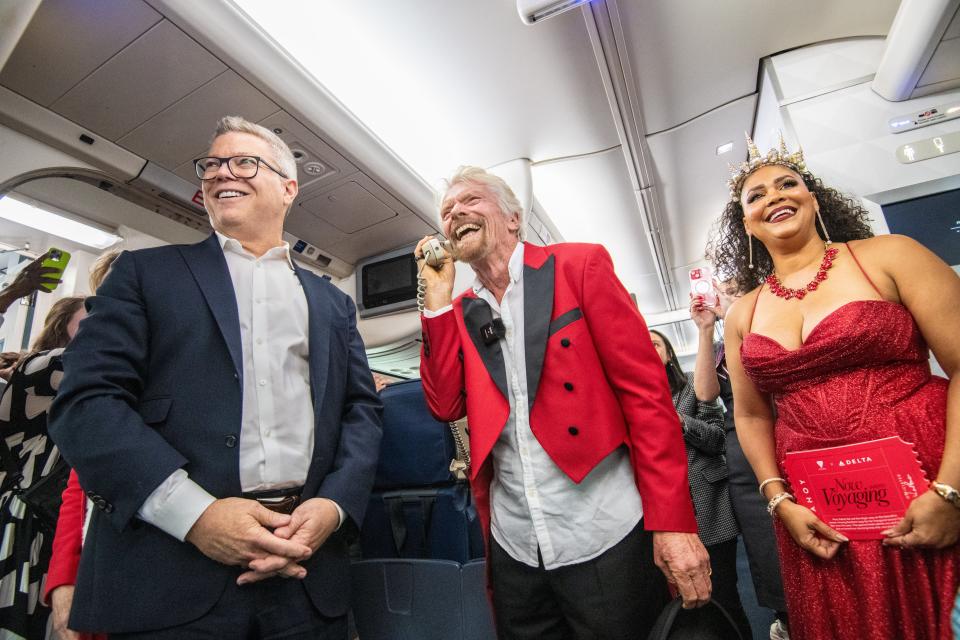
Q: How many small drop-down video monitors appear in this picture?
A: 1